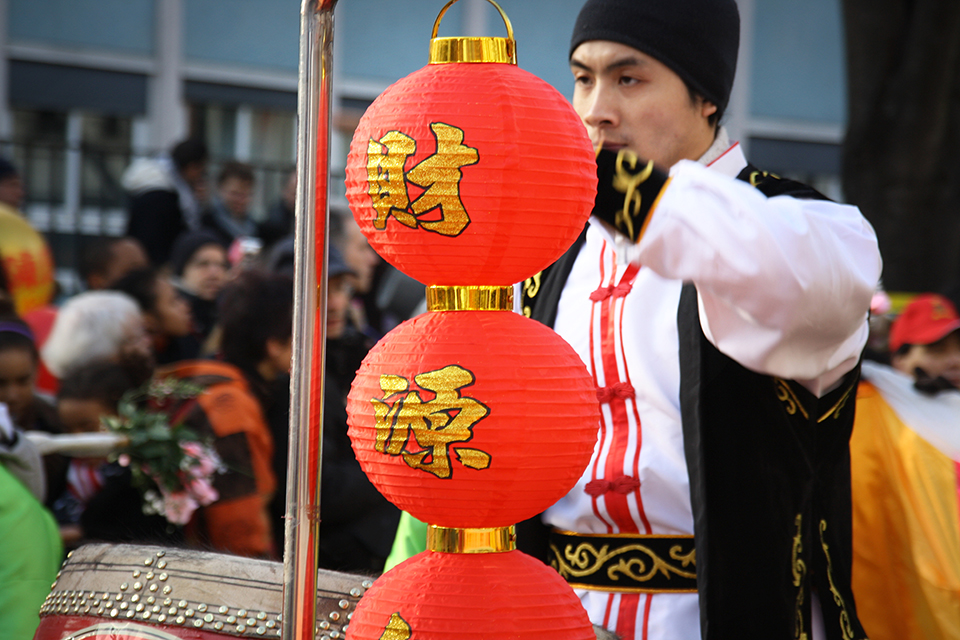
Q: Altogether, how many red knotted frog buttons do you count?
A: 3